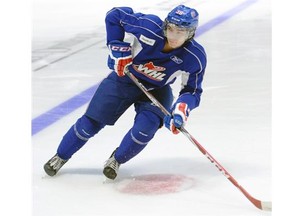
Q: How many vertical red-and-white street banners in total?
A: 0